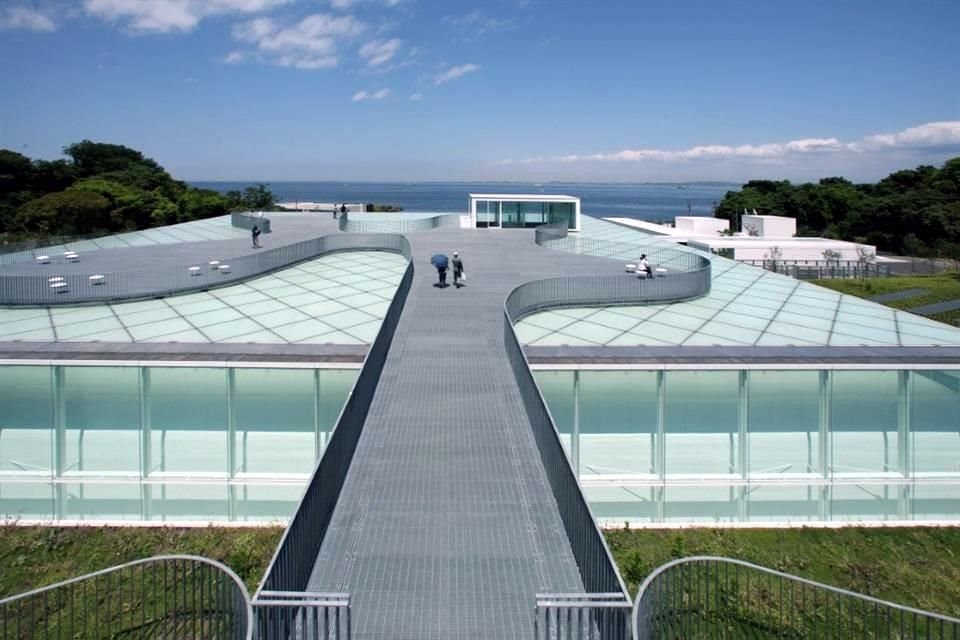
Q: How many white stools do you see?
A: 12